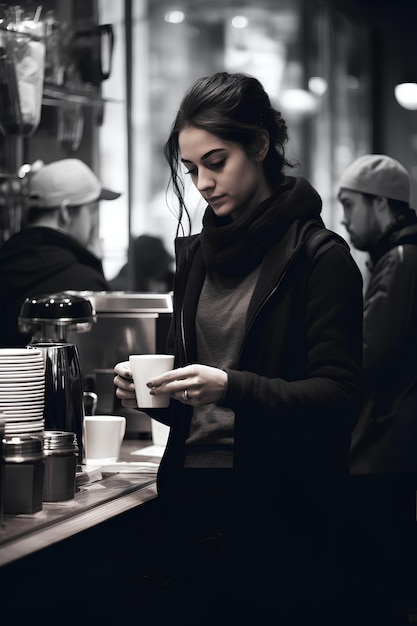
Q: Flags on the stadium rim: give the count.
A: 0